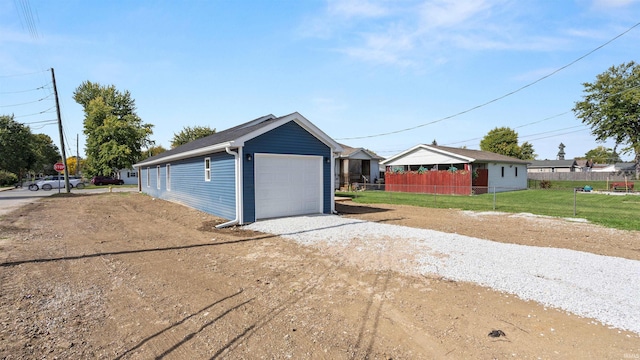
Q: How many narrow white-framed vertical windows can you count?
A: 4